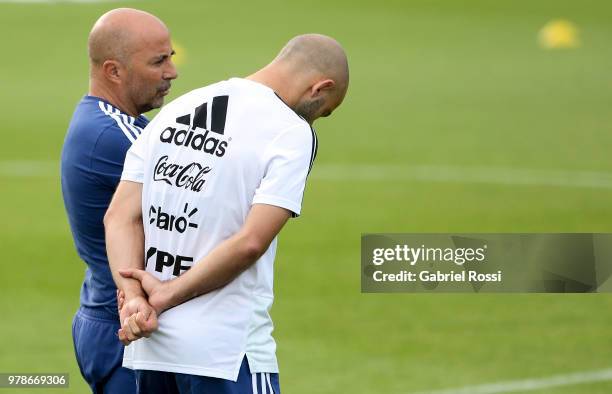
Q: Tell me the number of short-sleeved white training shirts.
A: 1